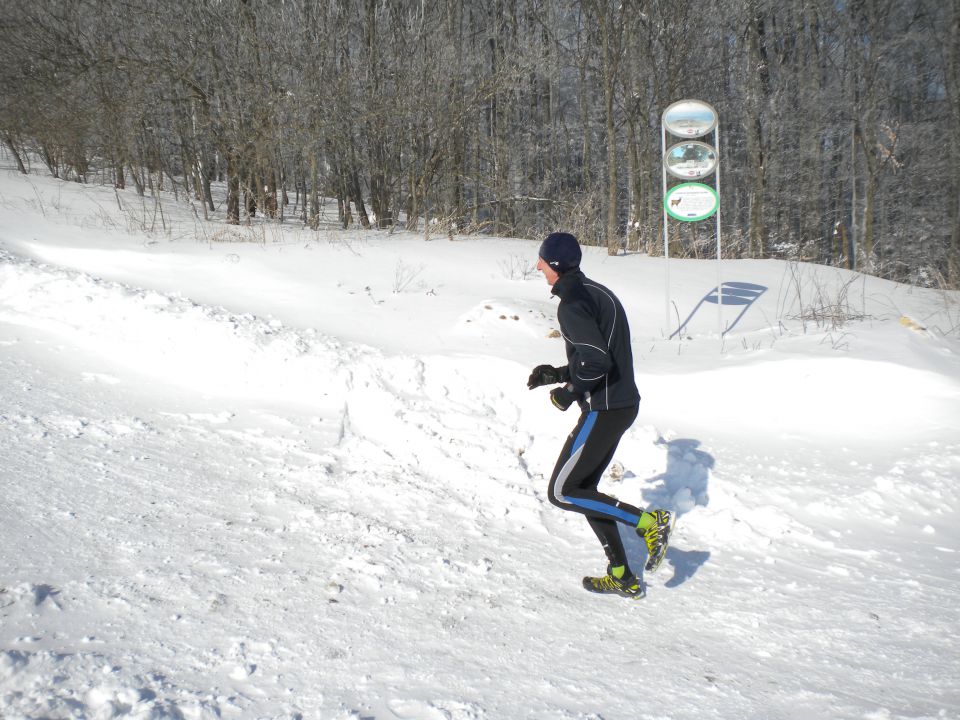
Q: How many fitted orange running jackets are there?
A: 0